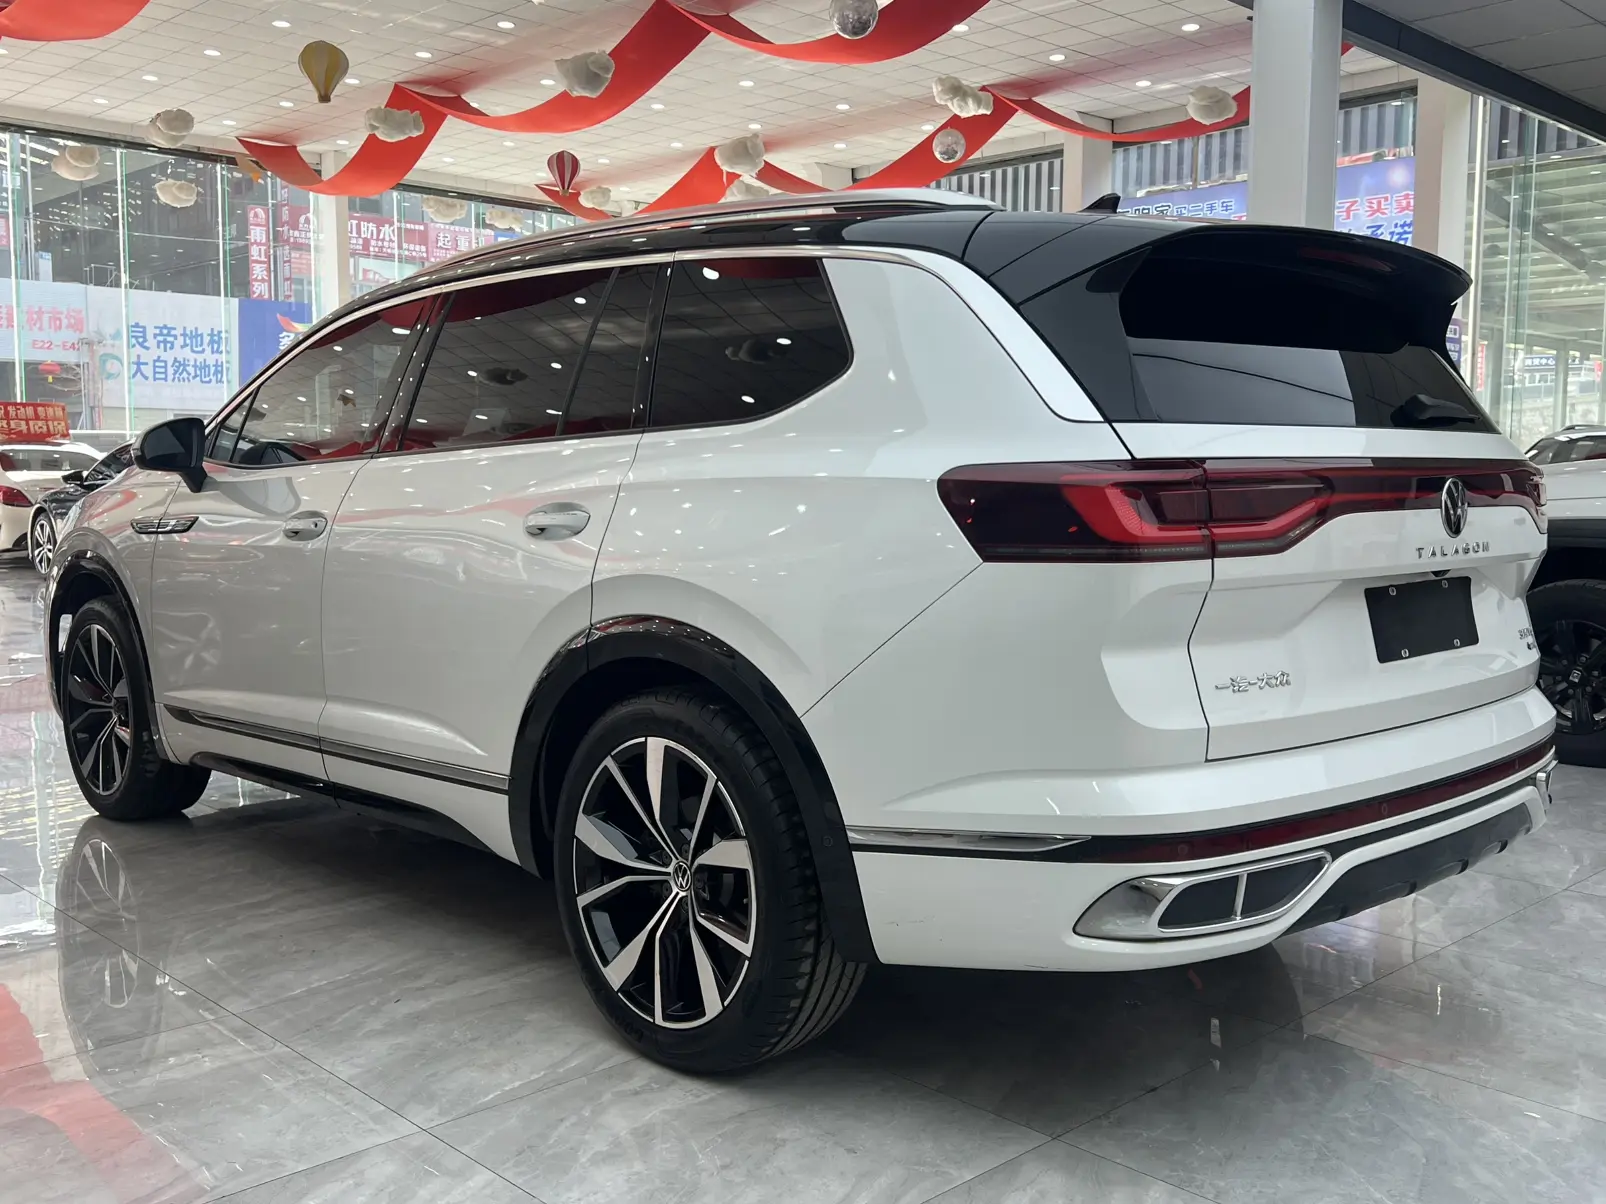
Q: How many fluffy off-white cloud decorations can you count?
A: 12